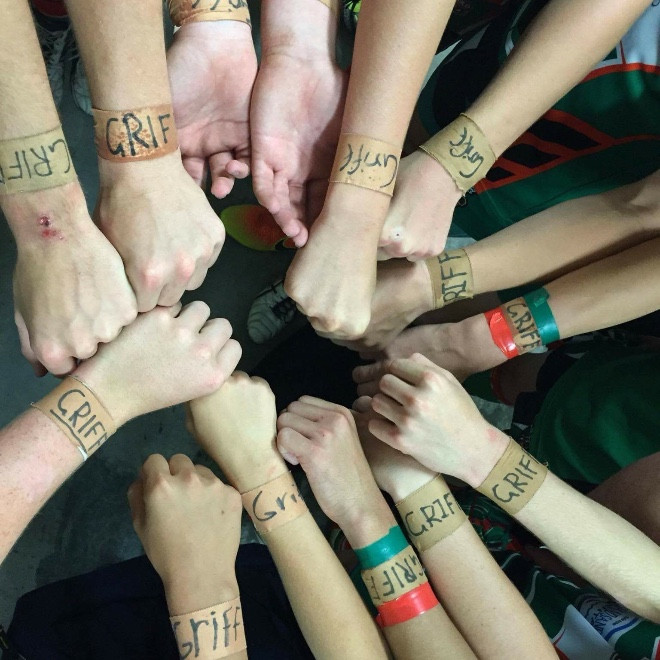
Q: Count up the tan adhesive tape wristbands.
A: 13